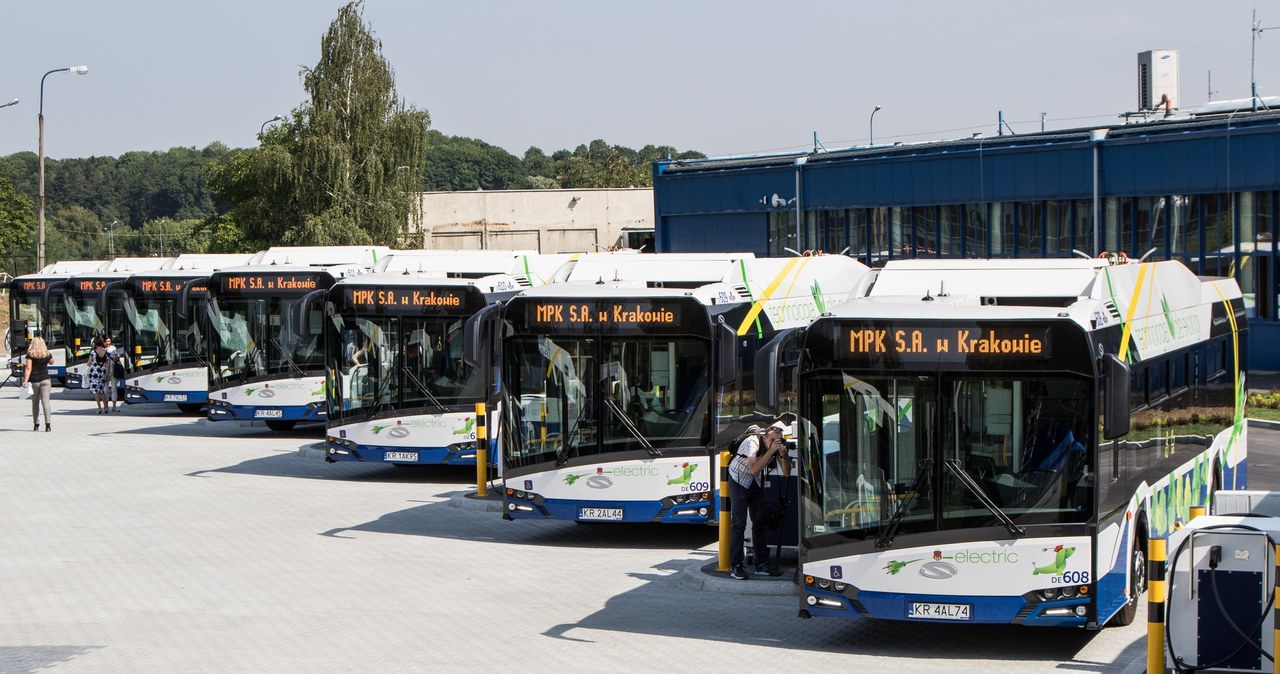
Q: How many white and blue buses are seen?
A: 7